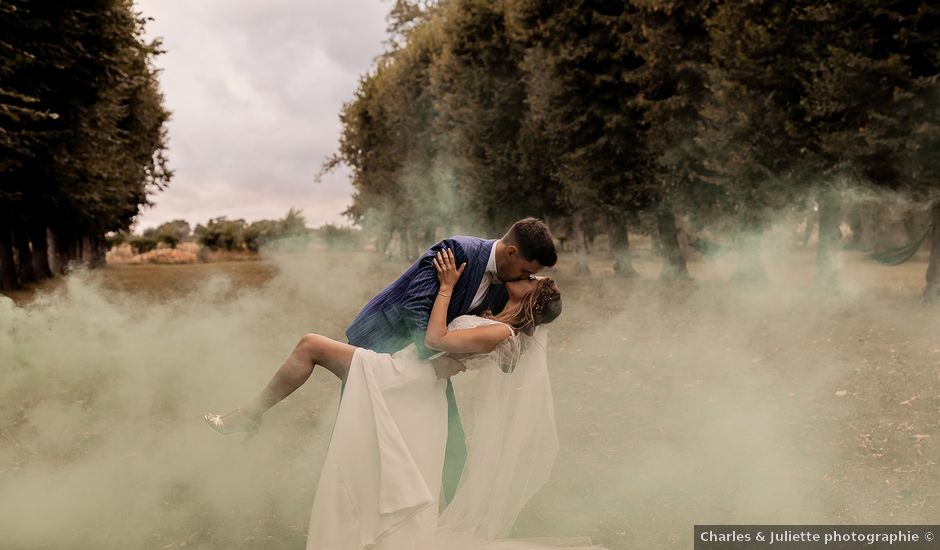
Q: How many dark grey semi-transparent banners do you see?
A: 1